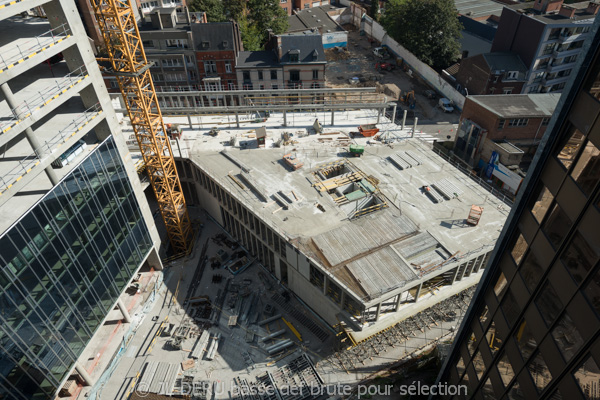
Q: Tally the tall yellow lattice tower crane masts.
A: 1